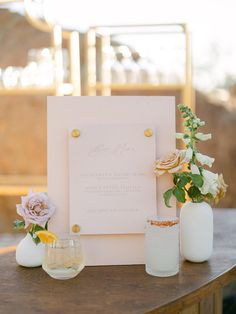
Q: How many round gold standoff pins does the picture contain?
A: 3